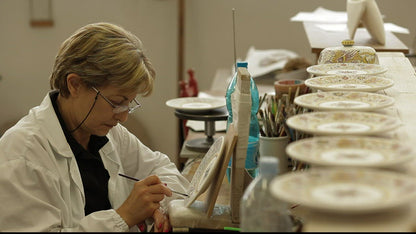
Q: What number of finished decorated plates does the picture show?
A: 6